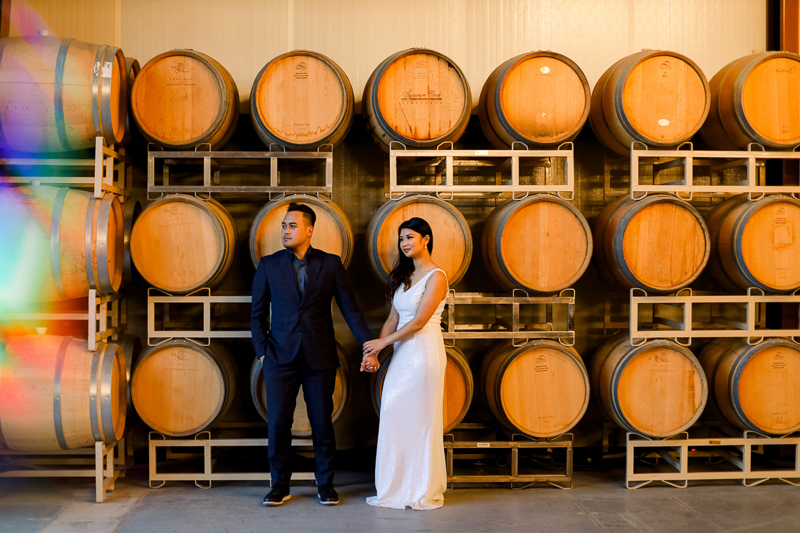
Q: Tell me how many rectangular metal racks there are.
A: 12